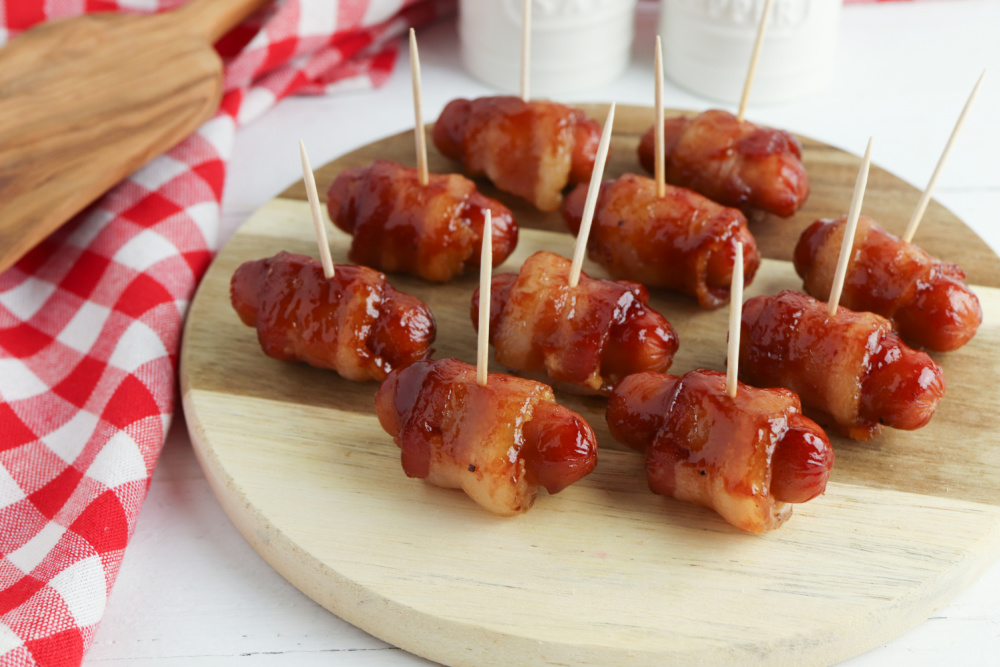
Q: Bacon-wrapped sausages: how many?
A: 10